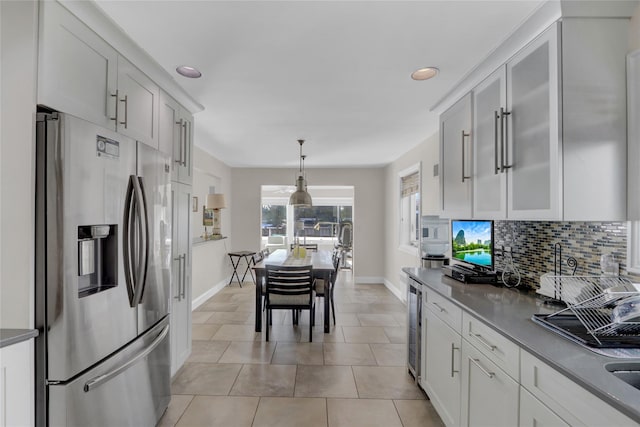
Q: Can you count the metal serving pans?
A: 0